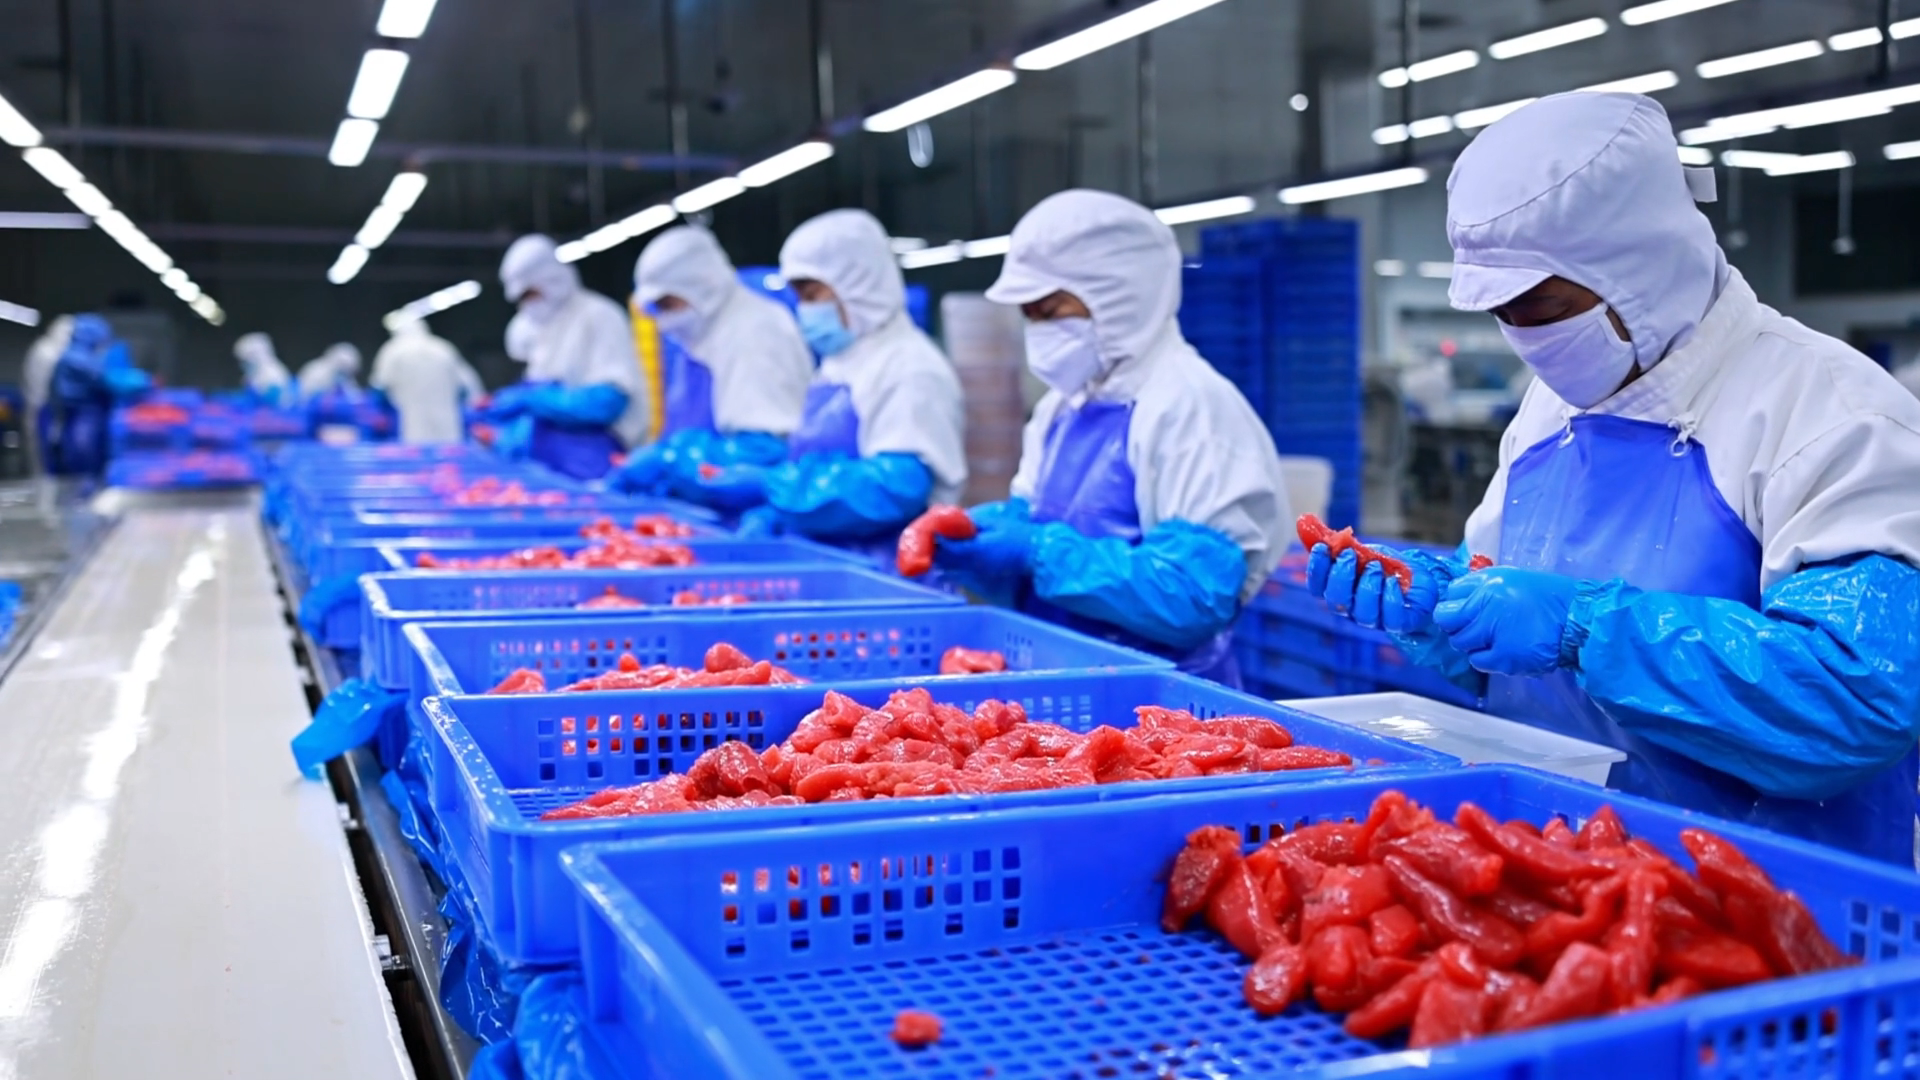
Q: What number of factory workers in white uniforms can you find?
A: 9